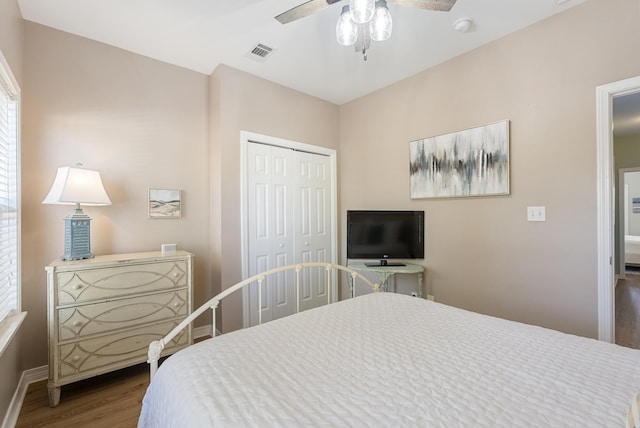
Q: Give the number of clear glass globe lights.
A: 3